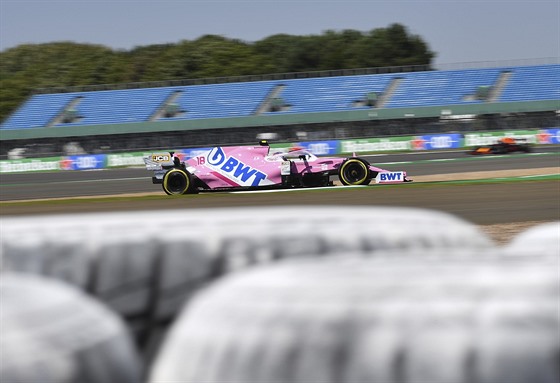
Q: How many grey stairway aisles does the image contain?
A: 5